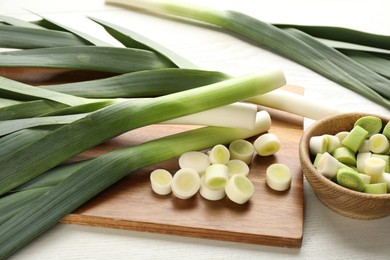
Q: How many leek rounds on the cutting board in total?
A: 11